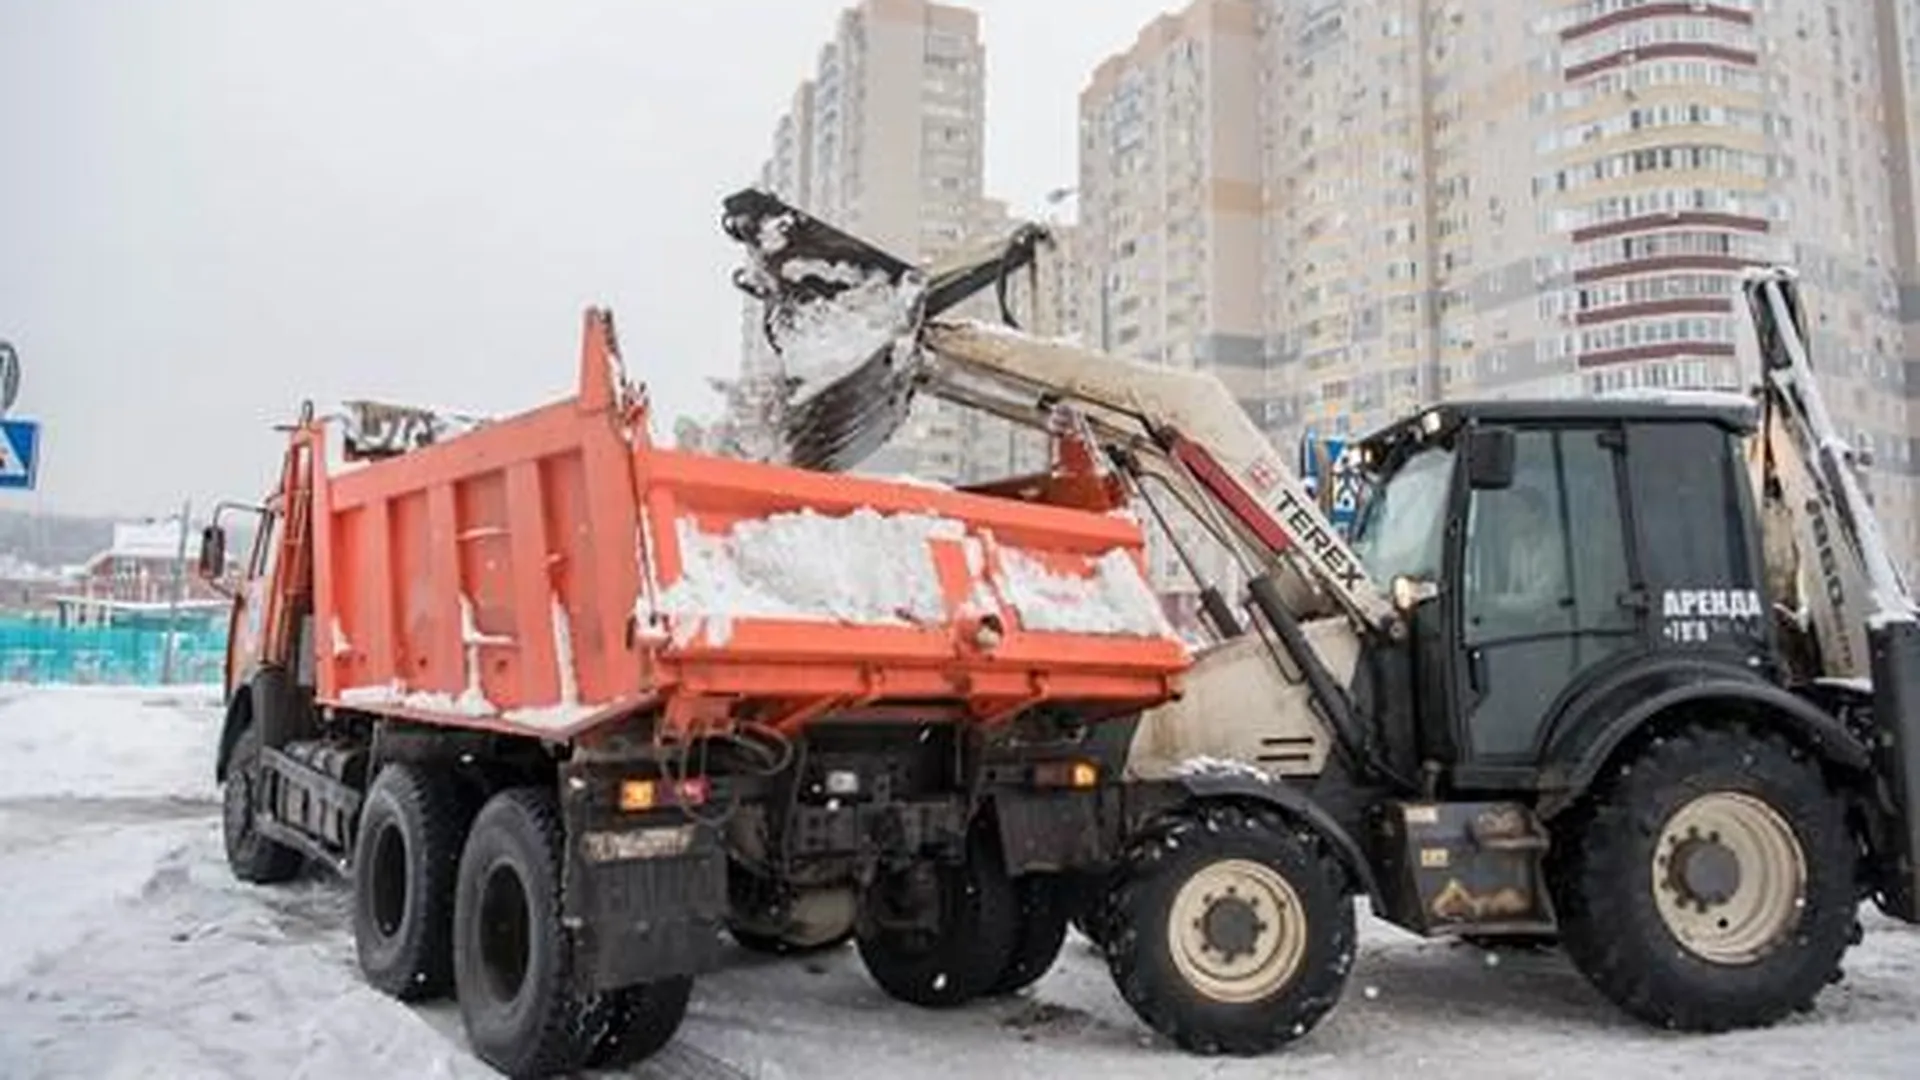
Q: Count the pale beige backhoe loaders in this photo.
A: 1